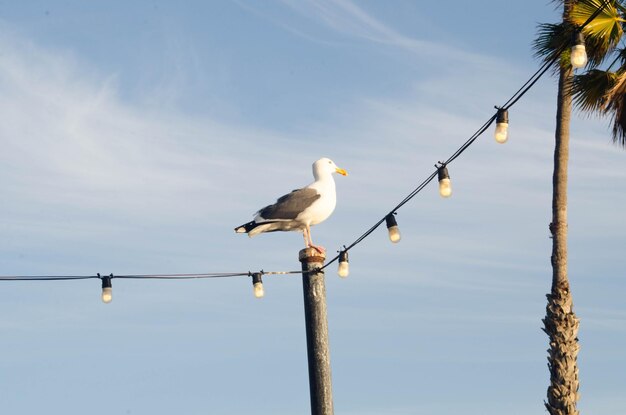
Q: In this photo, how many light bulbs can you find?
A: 7